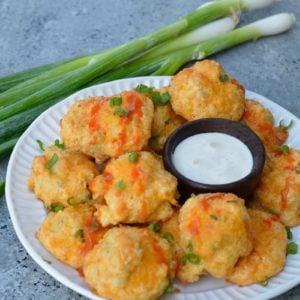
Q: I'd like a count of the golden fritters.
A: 12